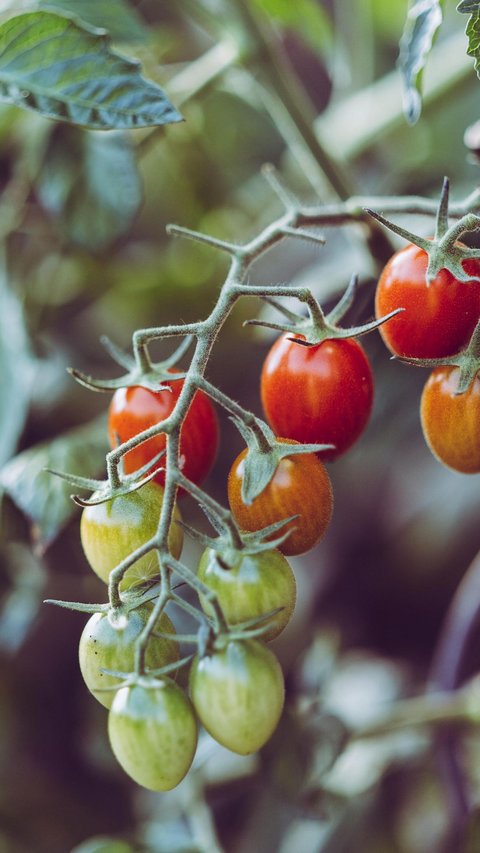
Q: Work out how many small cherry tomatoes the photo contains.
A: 10